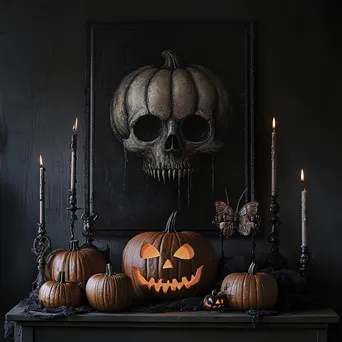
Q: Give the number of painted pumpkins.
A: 1